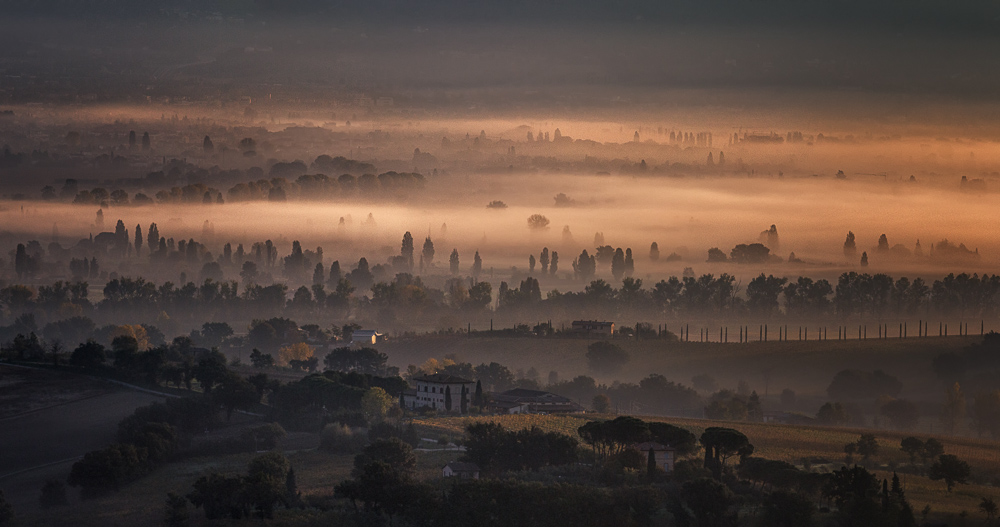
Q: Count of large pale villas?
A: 1